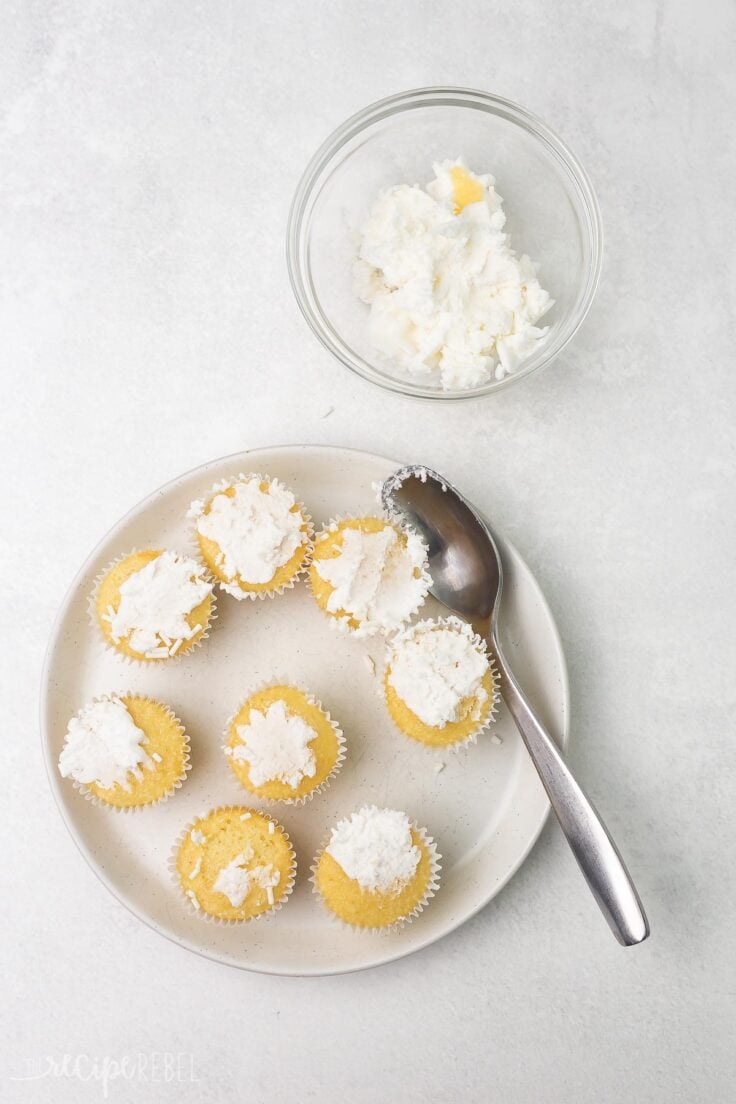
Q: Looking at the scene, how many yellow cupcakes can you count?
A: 8